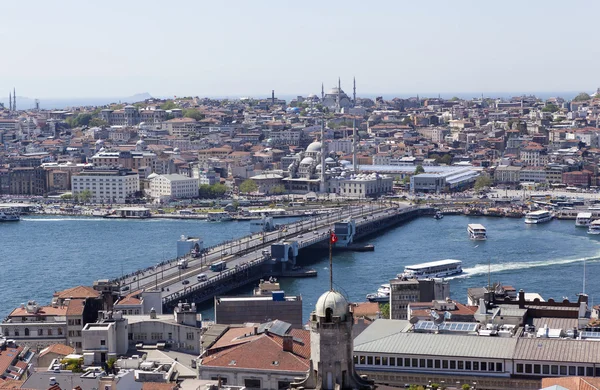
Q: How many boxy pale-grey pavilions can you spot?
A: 4